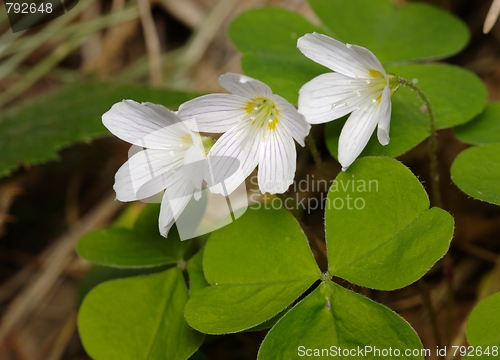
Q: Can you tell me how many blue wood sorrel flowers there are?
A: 0